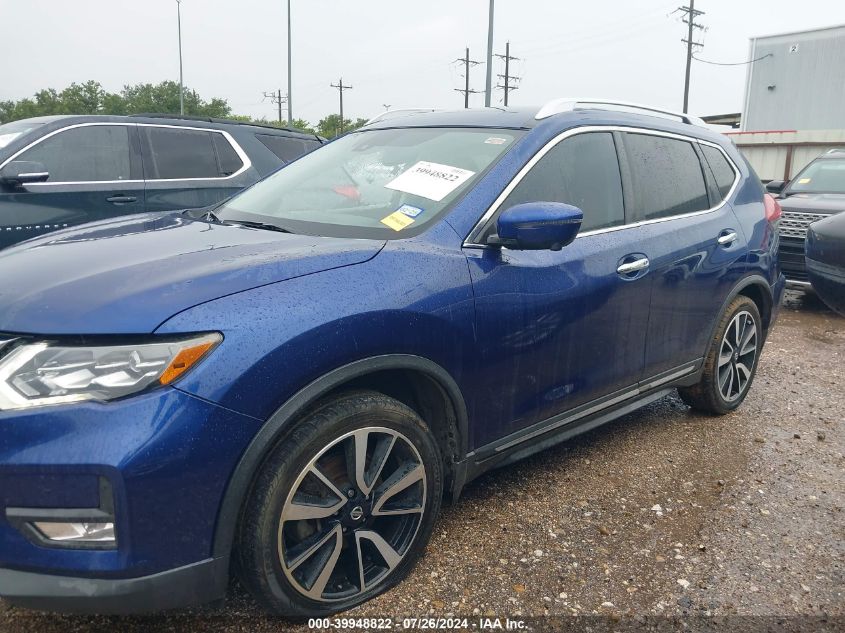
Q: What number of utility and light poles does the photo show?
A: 8